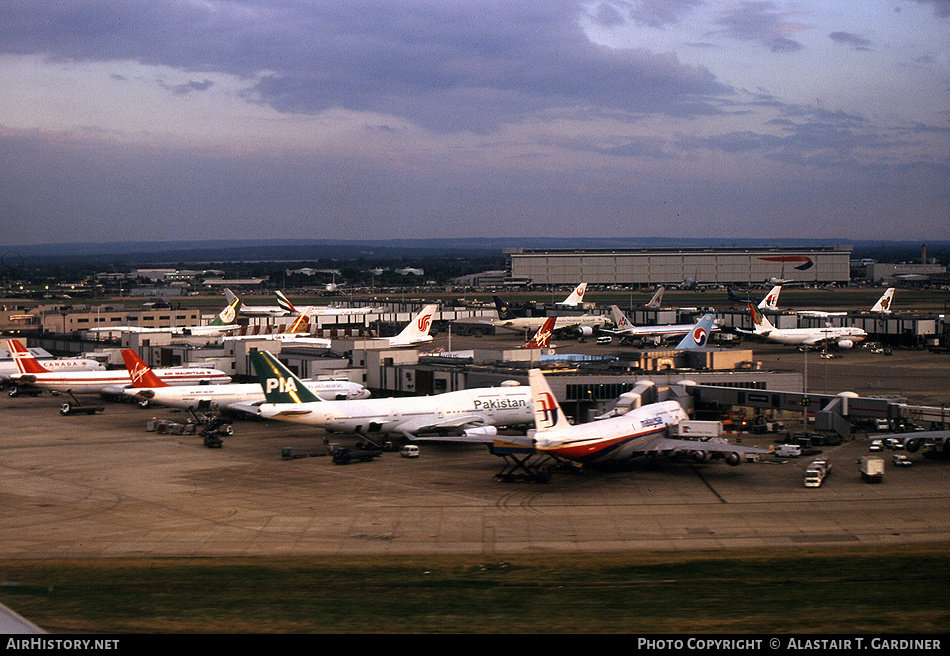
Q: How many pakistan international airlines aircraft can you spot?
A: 1